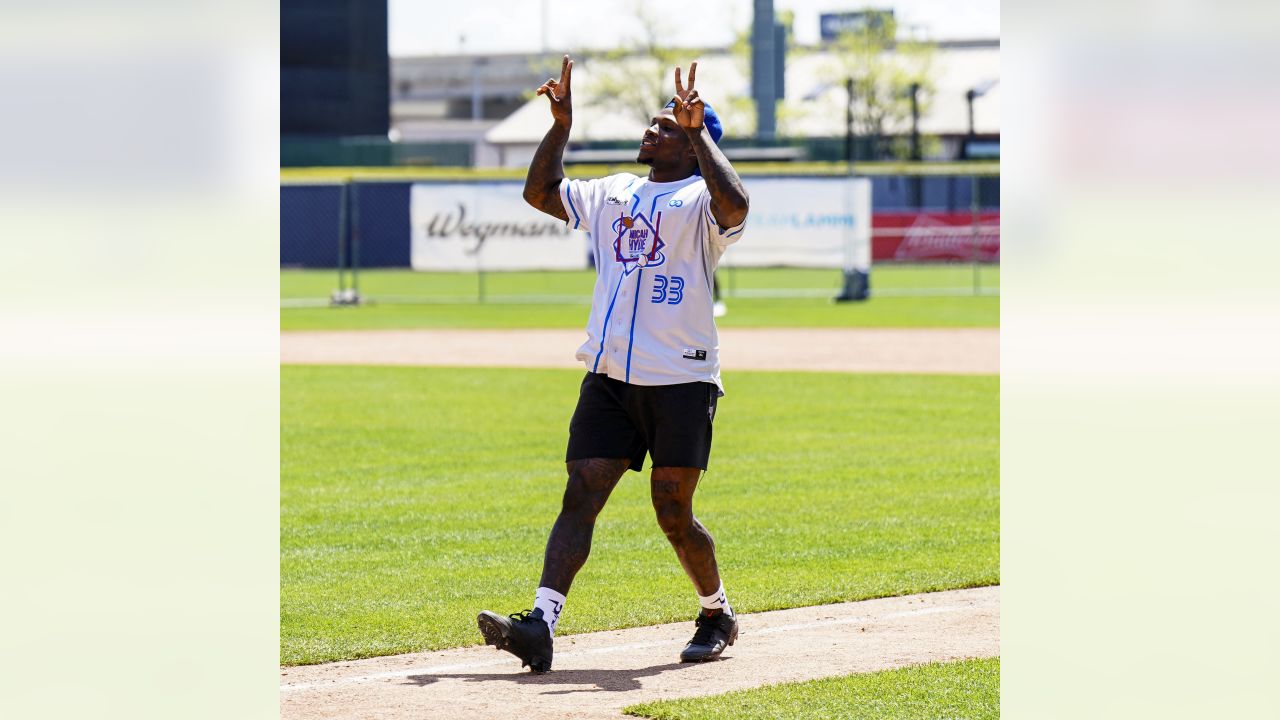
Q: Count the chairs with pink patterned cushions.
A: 0